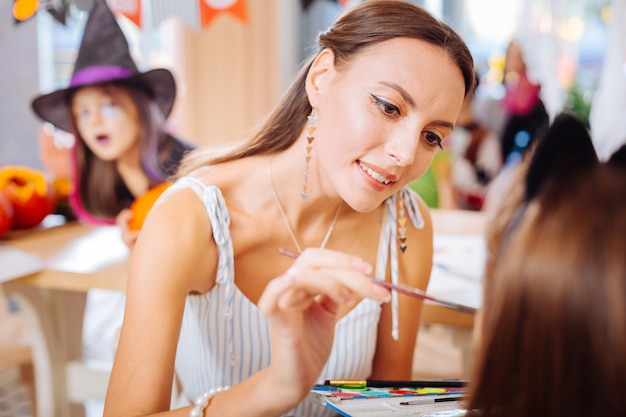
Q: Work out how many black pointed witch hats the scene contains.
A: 1